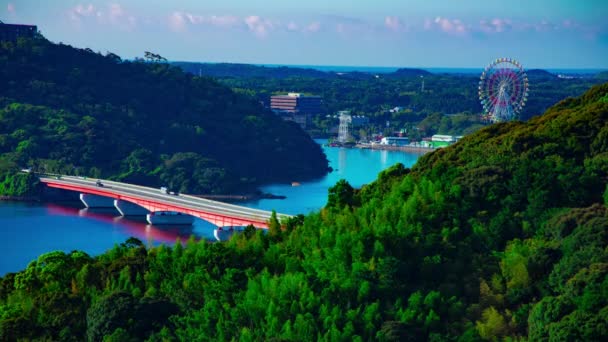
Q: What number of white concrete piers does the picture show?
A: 4